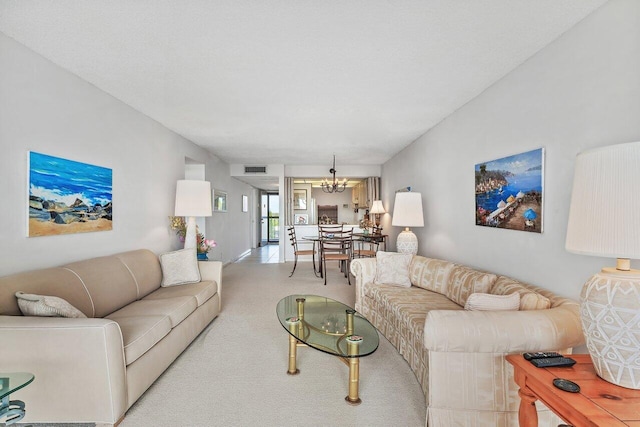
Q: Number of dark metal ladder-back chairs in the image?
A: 4